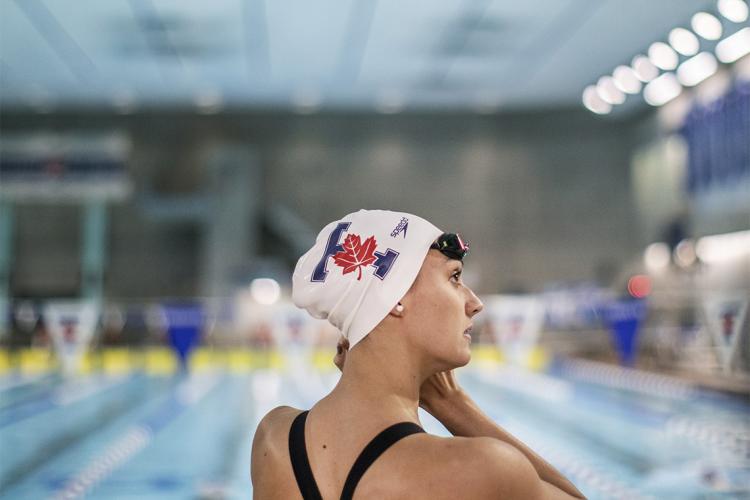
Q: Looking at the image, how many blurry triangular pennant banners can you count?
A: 6